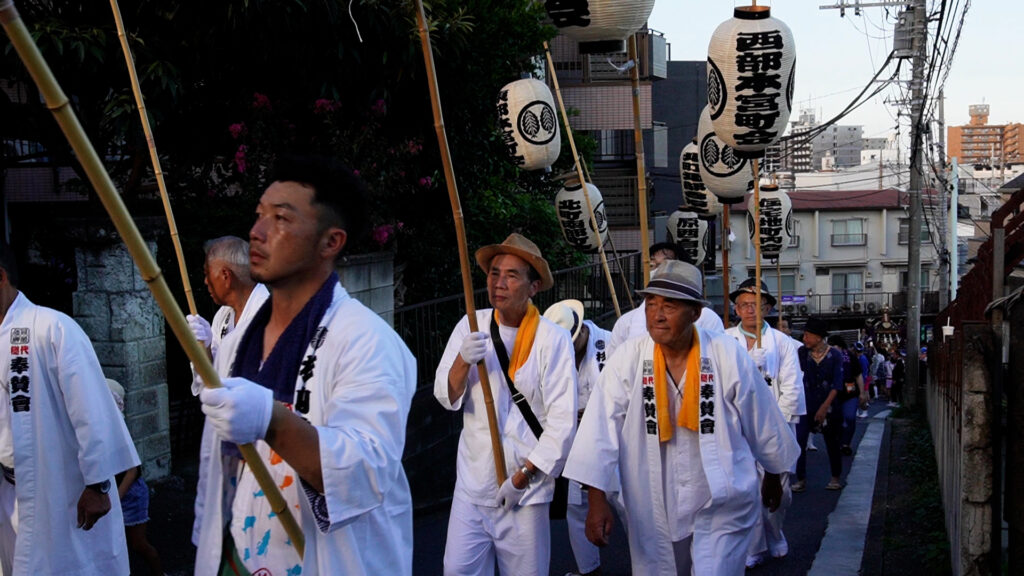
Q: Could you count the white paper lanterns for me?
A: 8